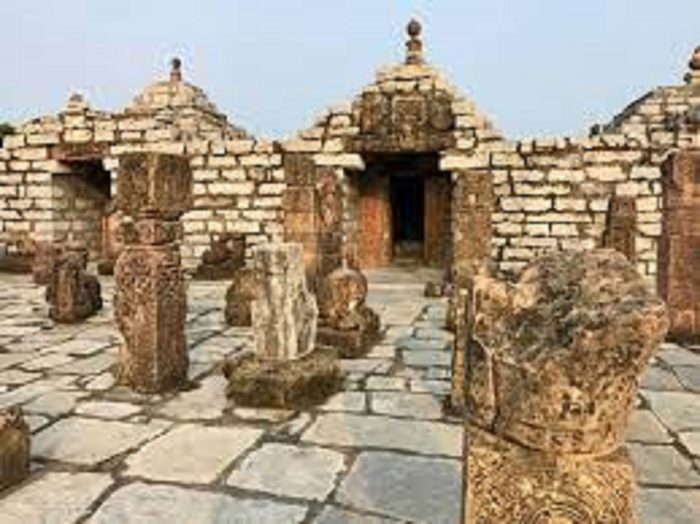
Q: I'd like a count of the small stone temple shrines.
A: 3